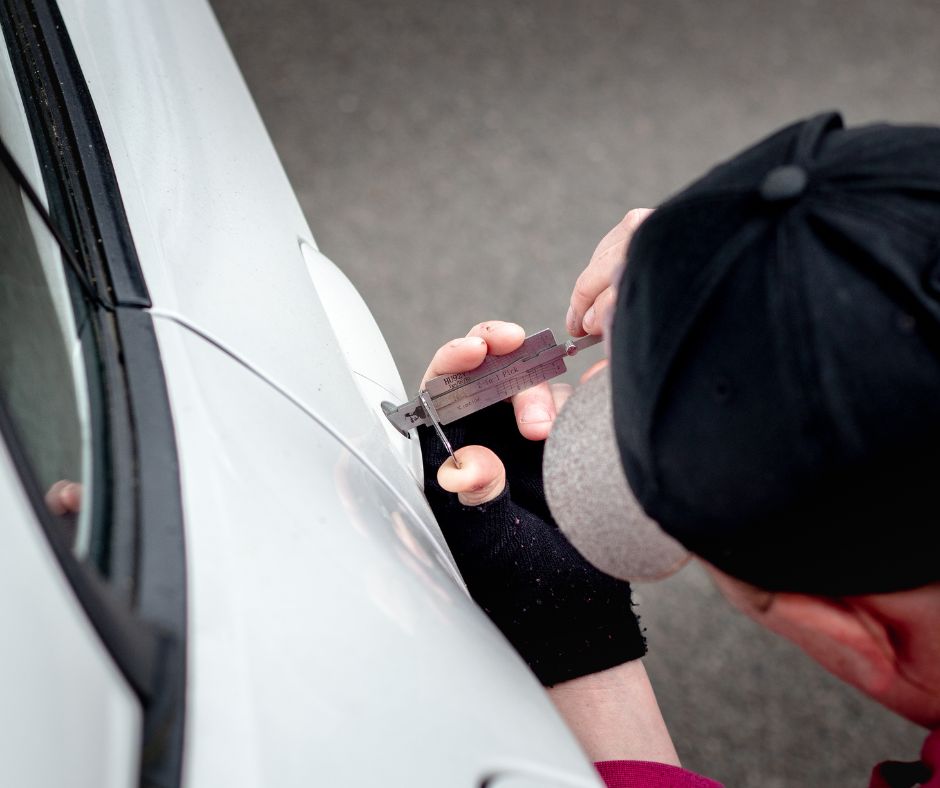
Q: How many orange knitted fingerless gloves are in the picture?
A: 0